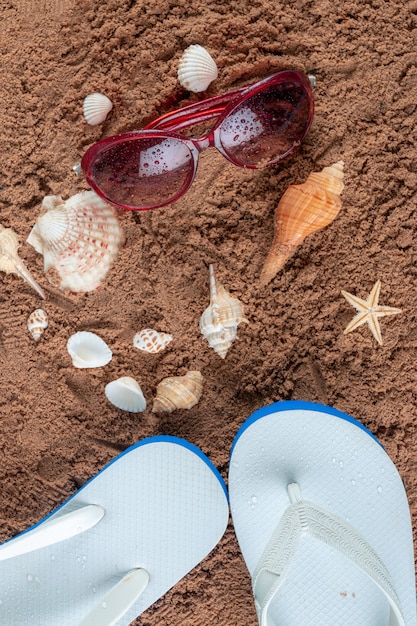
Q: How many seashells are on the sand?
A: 11